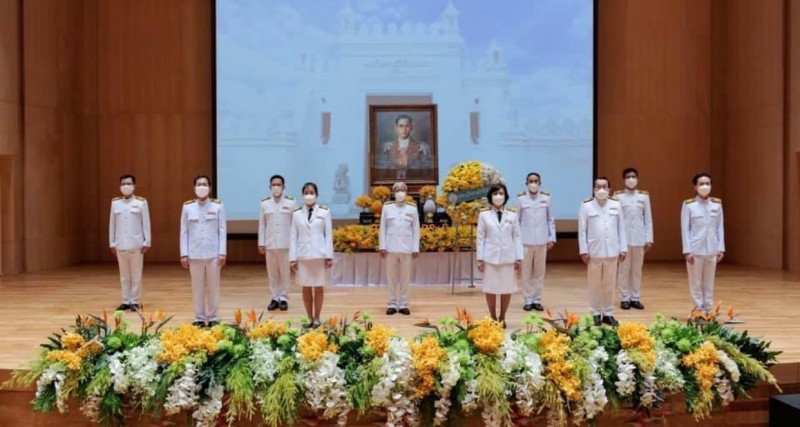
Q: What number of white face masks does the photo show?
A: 10